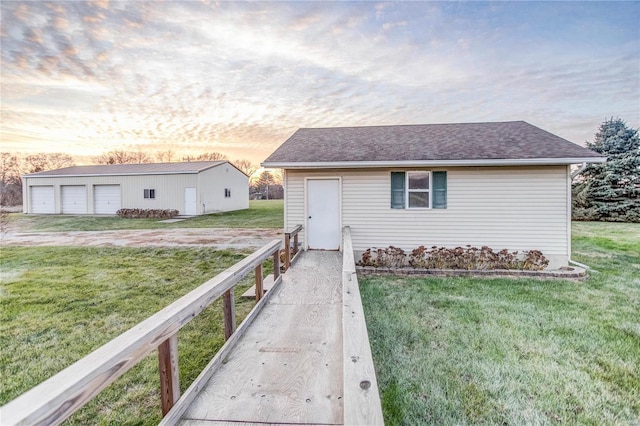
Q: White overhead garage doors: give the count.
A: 3